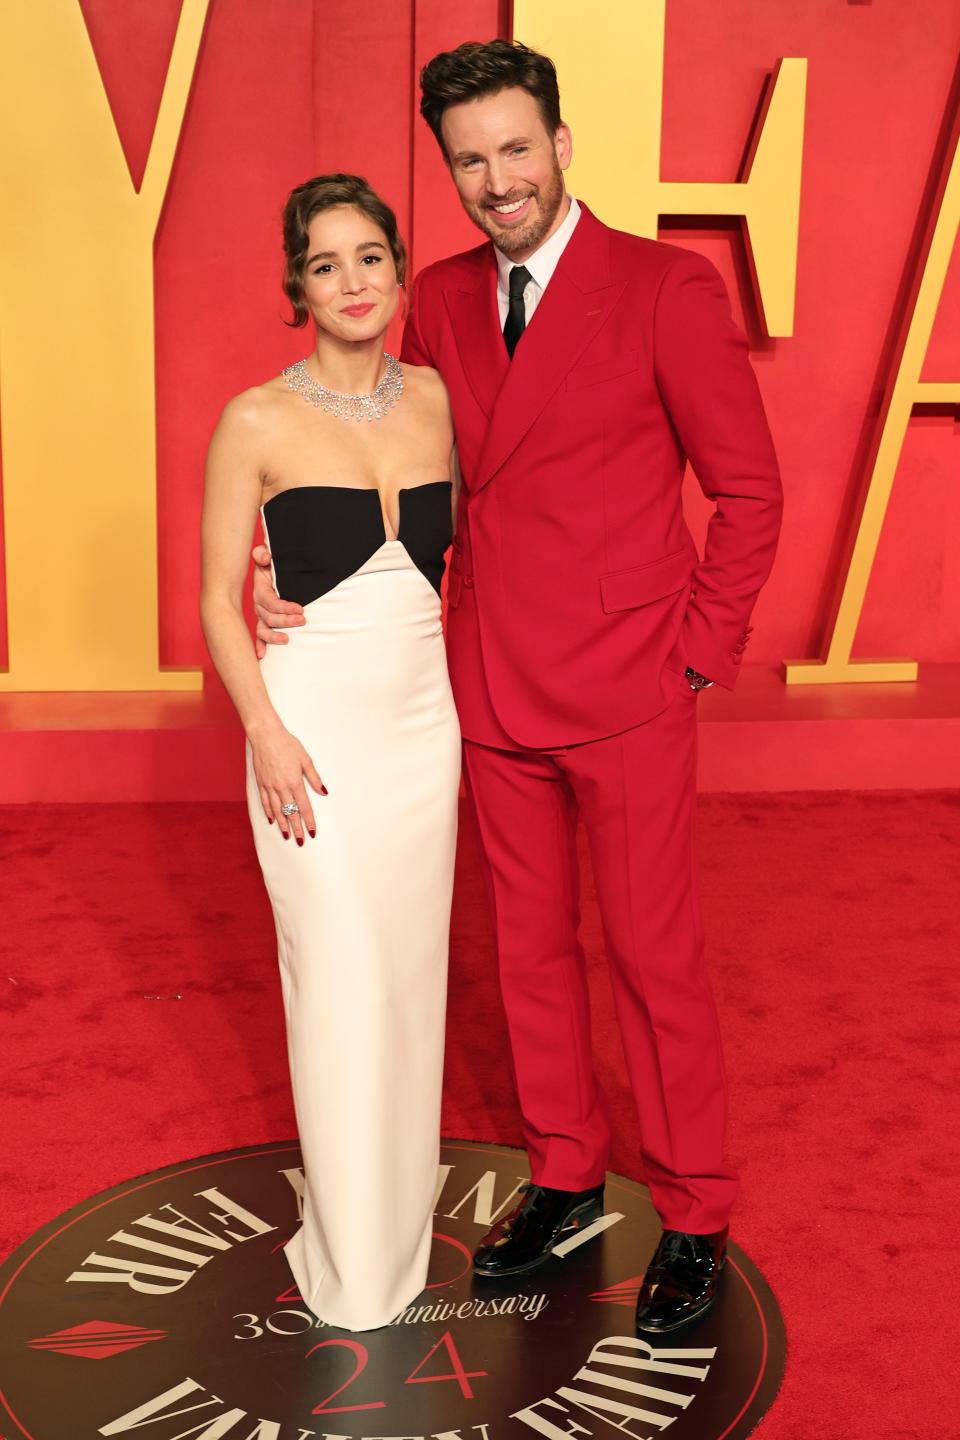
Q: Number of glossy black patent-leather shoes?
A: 2